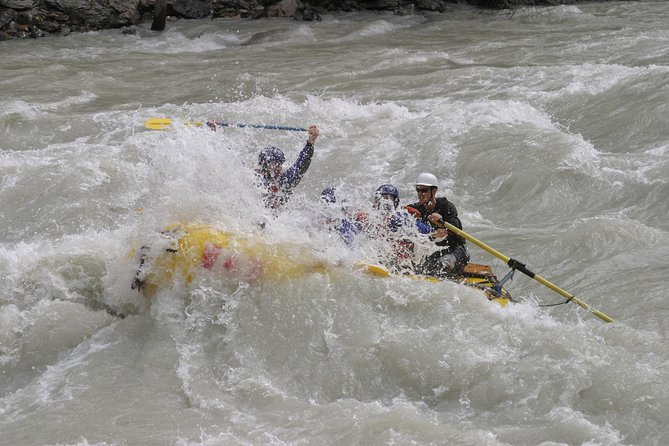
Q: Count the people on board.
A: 4